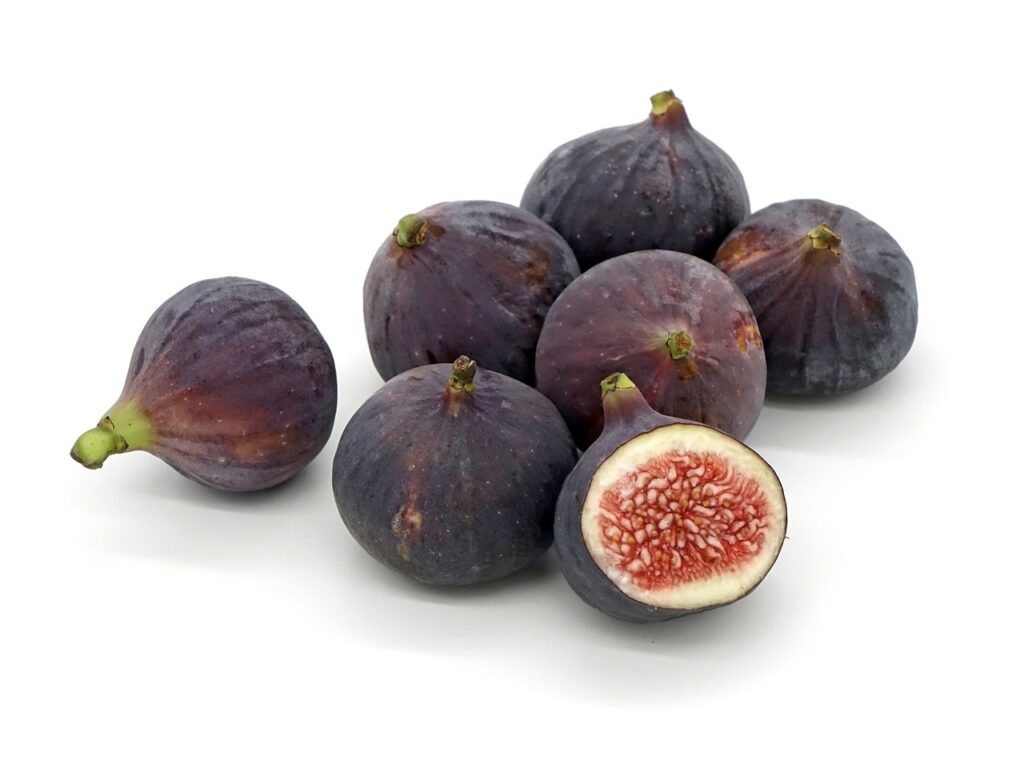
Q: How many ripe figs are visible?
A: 7